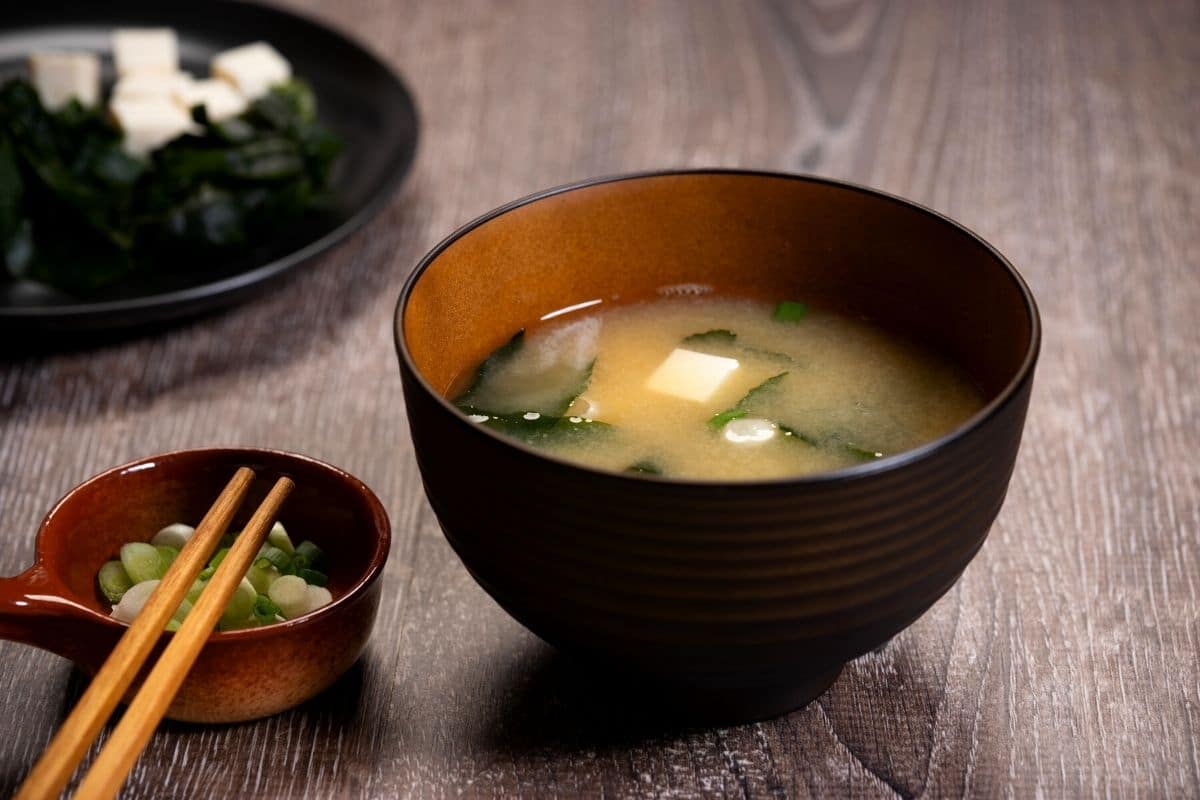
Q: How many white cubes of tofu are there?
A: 7